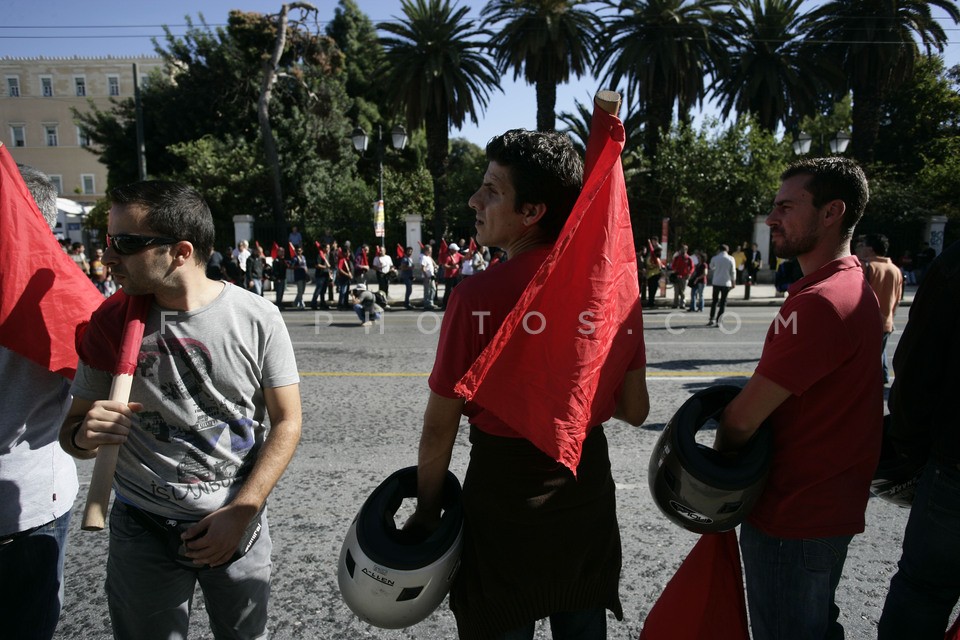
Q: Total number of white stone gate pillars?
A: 4